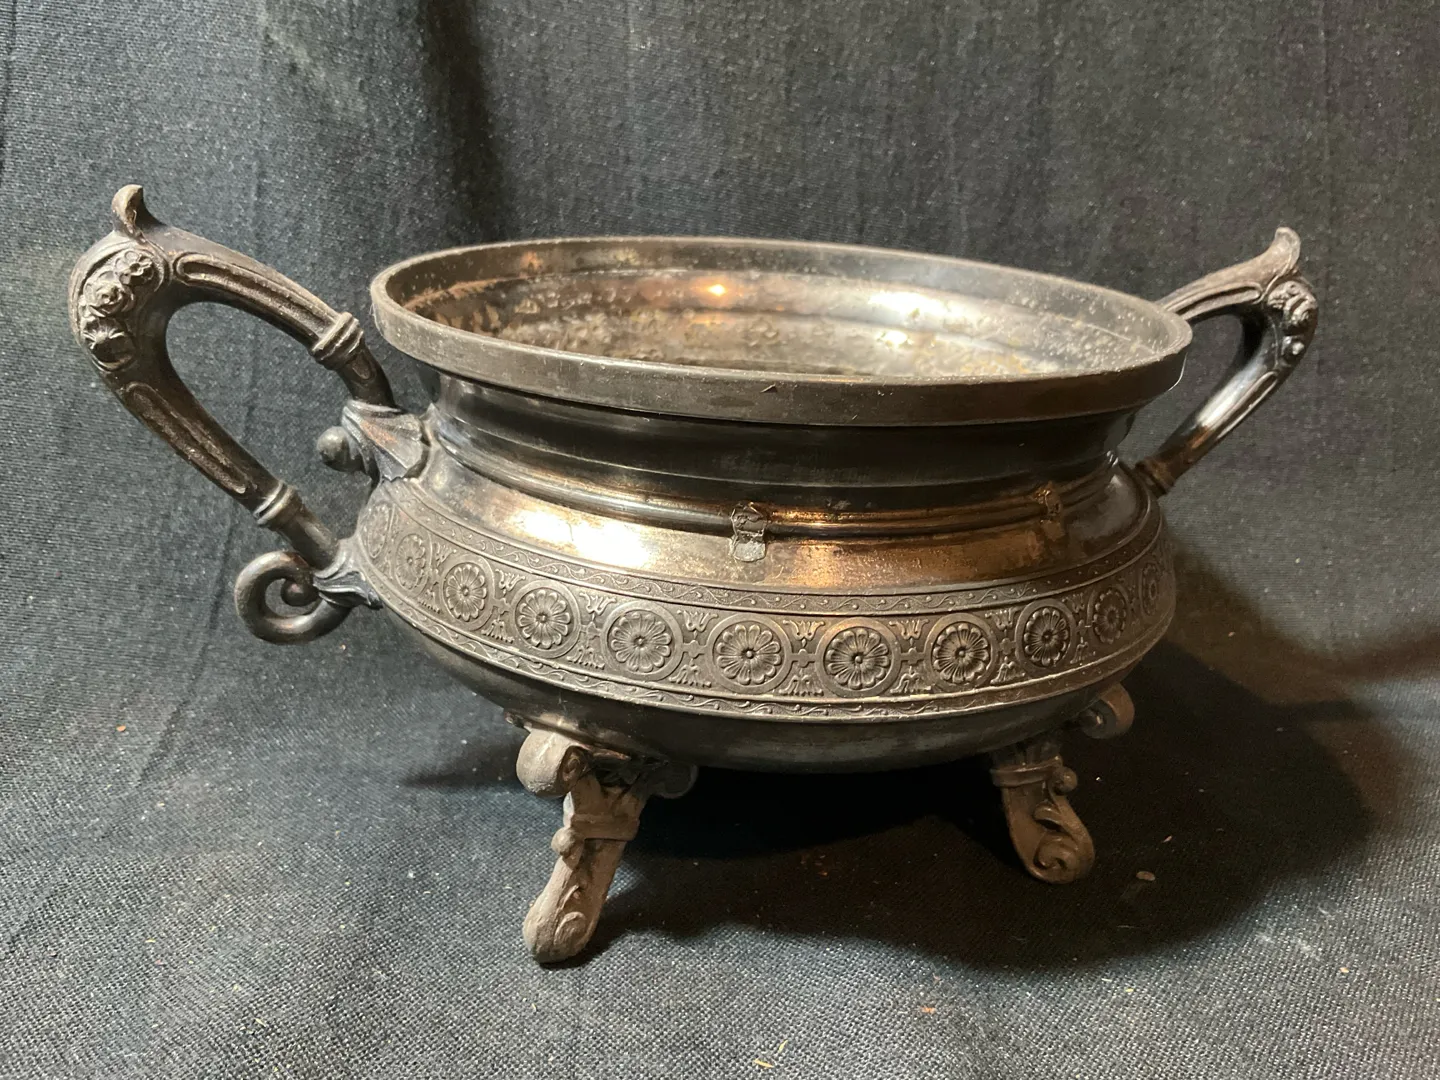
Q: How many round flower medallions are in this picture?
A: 11